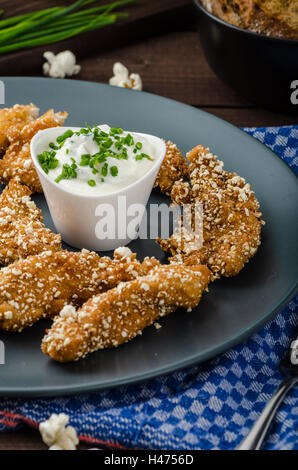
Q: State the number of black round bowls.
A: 1